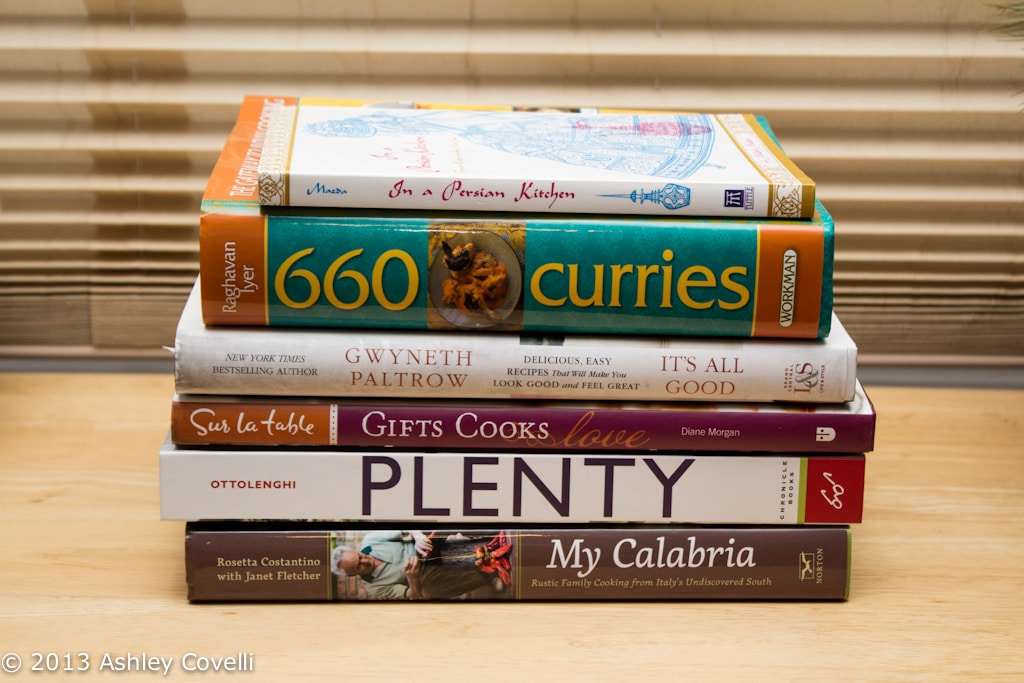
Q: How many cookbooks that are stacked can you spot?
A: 6